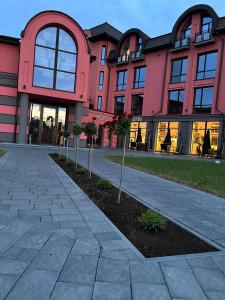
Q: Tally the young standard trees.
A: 5